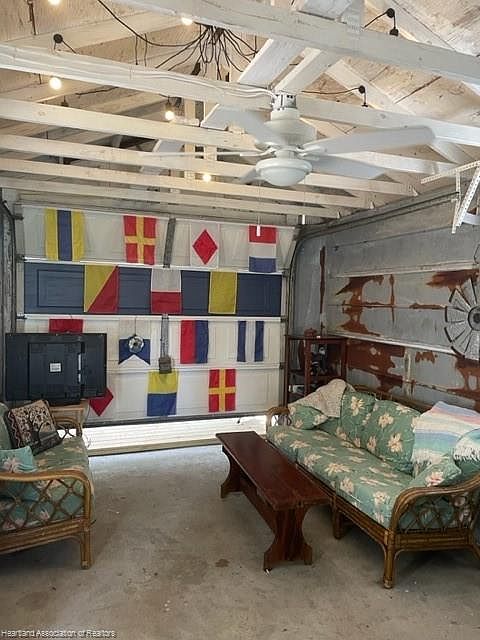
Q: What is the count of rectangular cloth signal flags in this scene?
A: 14